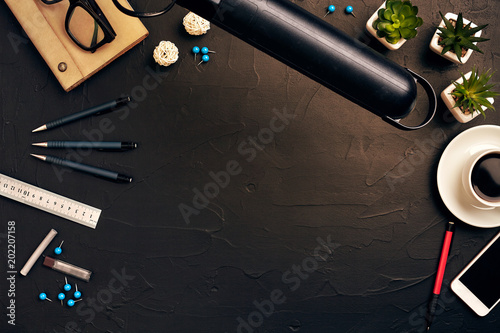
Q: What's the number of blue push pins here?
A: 11